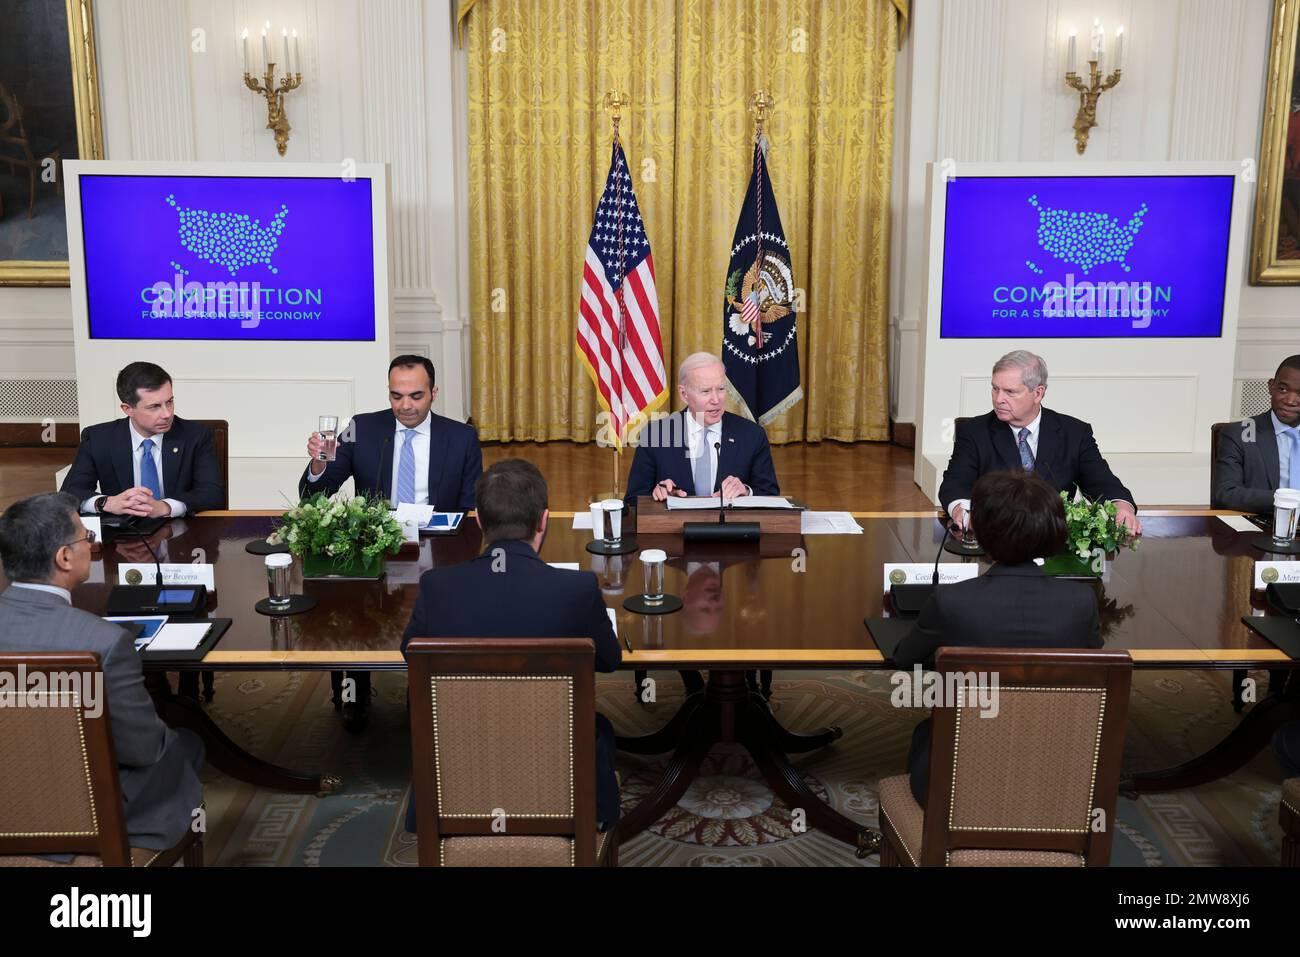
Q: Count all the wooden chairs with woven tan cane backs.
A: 3